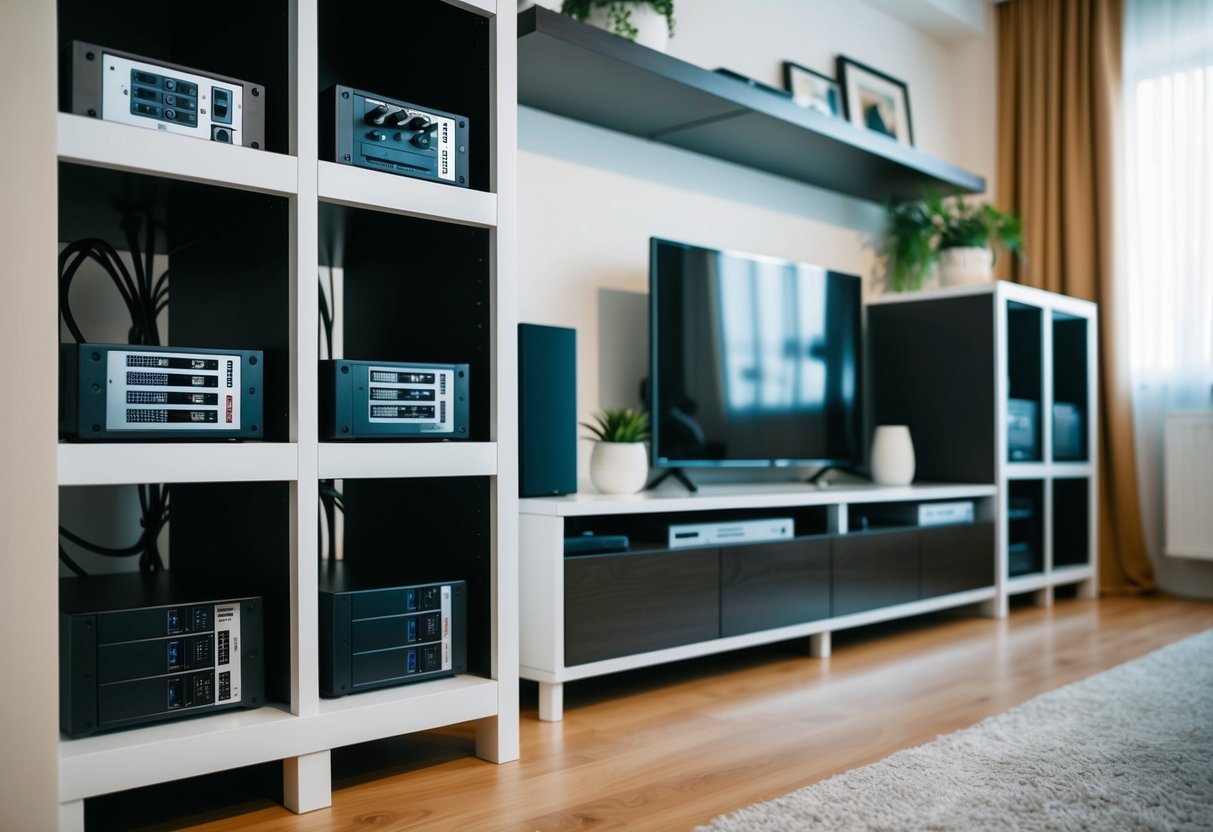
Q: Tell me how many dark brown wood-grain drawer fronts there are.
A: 4